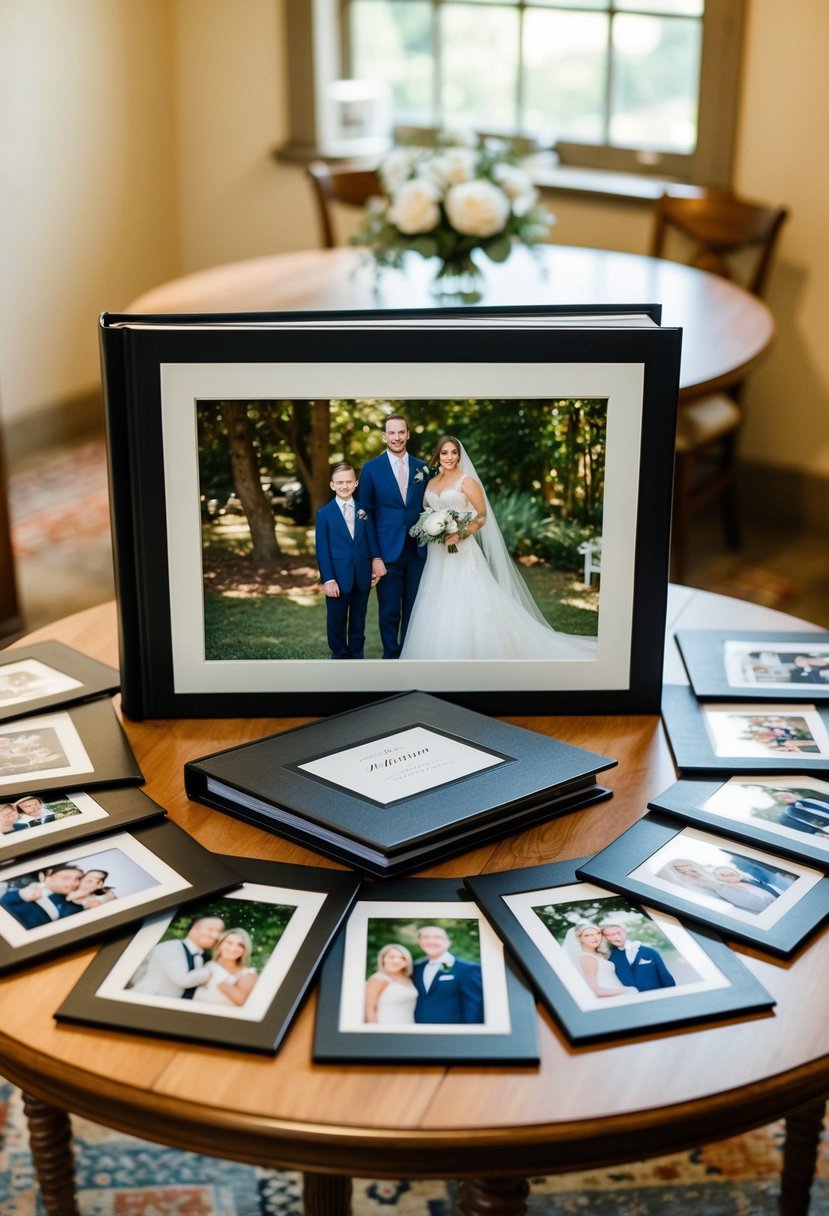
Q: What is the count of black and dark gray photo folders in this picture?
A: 11